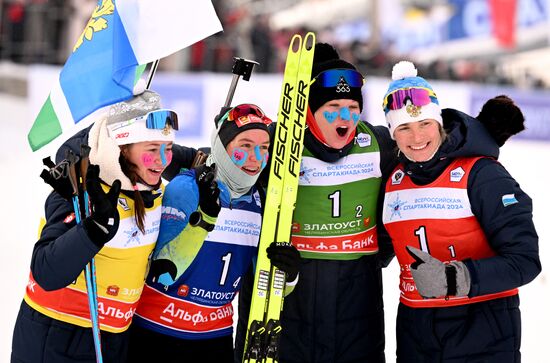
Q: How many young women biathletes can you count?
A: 4